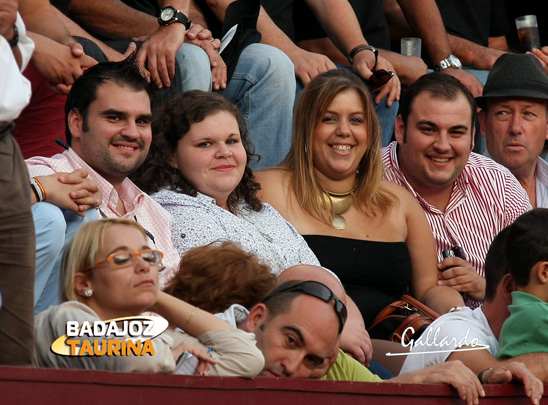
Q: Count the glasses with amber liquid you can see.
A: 1